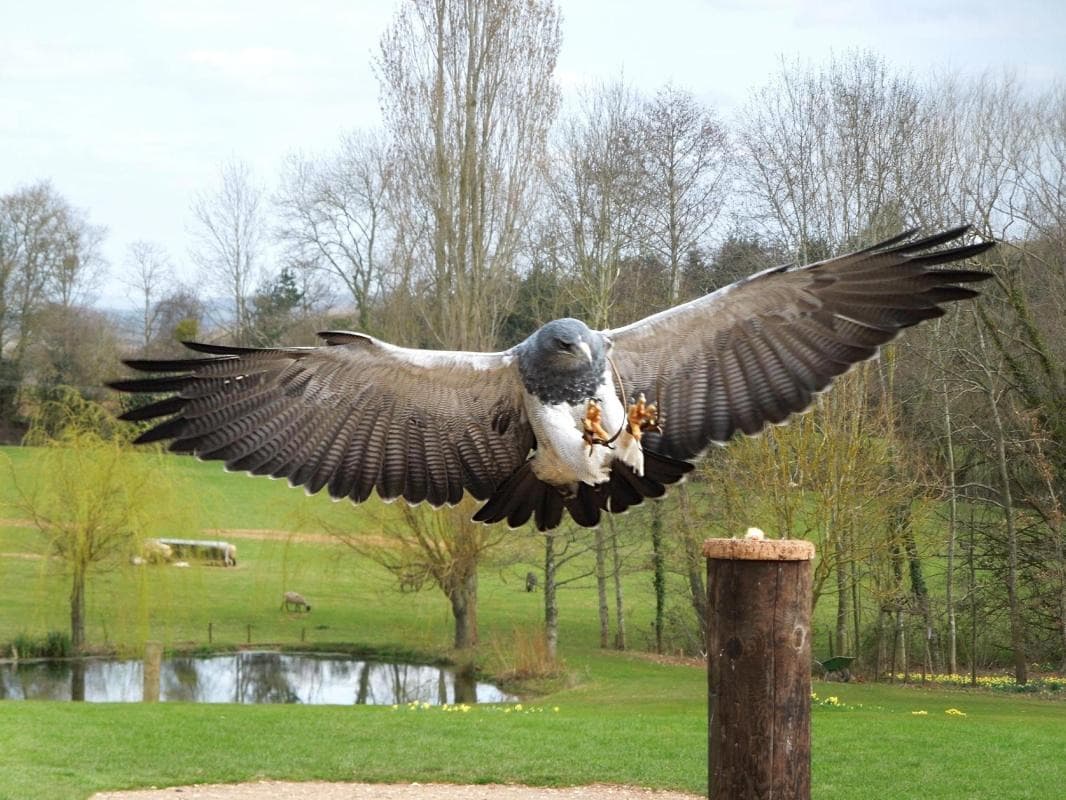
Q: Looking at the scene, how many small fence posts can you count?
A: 3